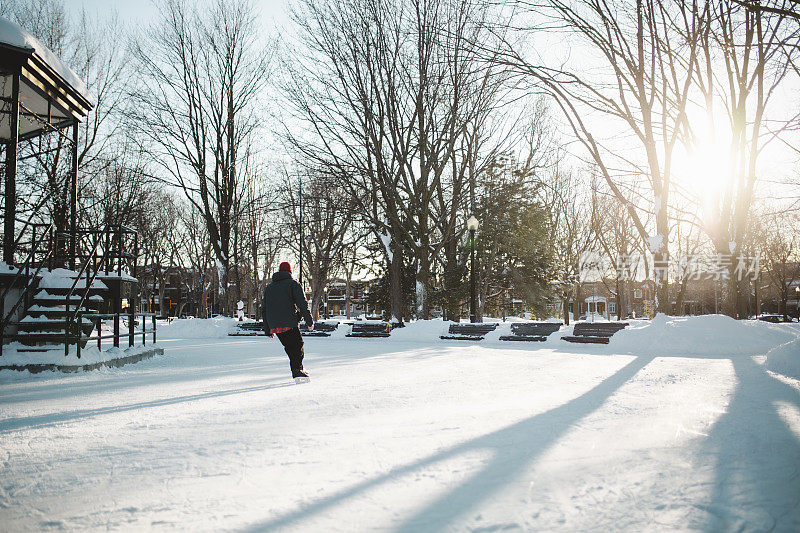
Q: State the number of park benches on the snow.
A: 6